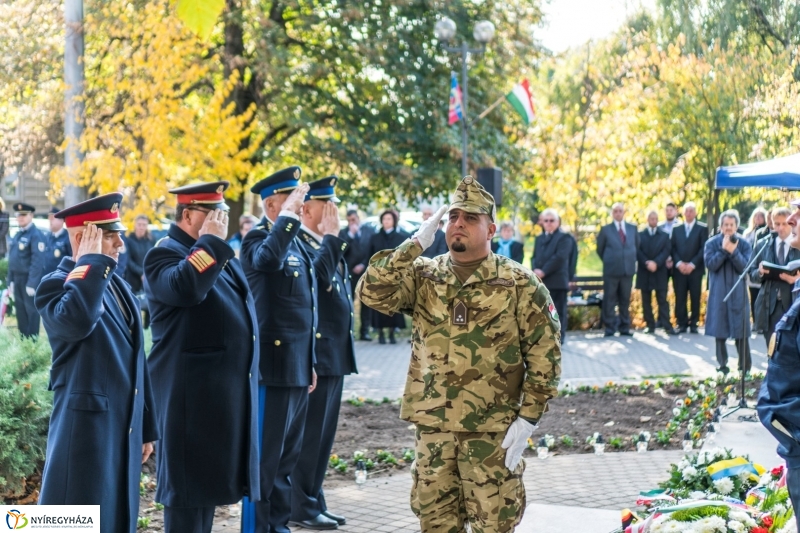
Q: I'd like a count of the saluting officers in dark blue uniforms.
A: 4